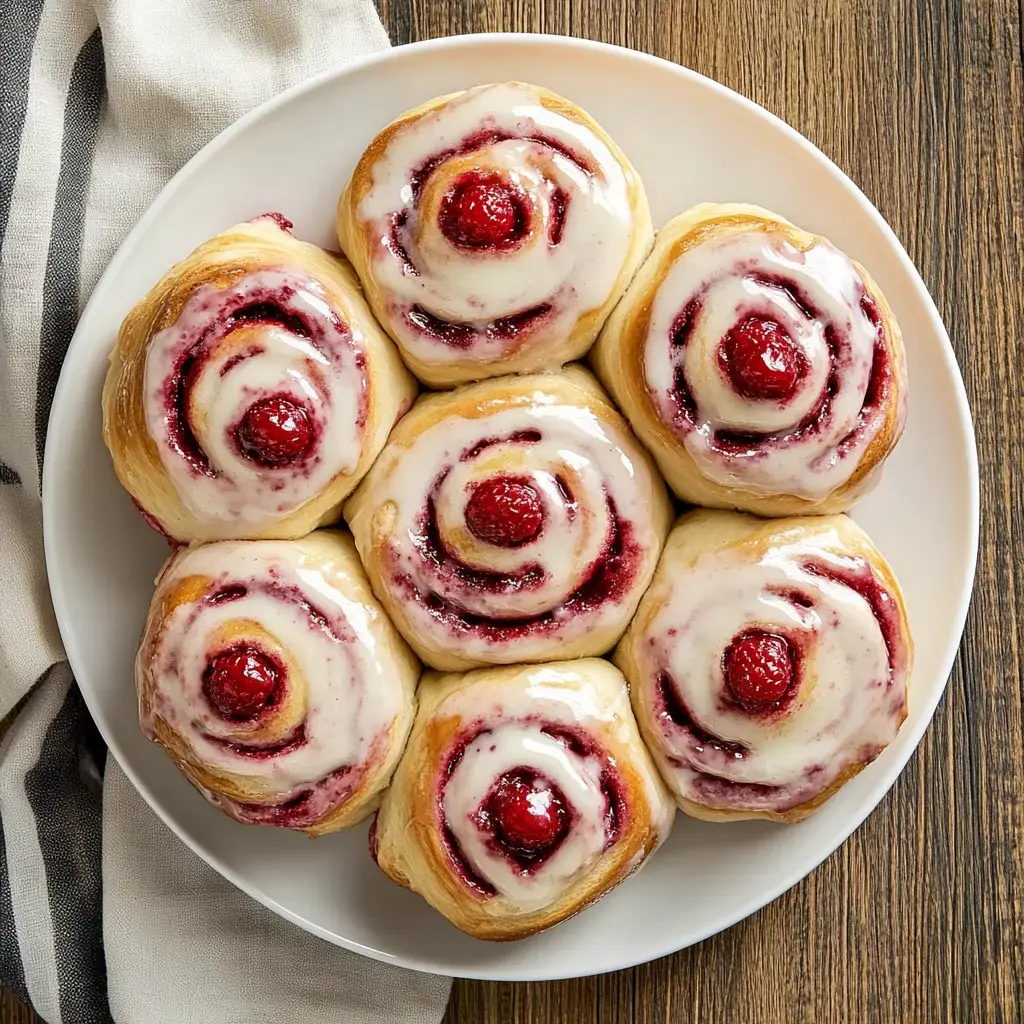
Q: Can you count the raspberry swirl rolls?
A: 7